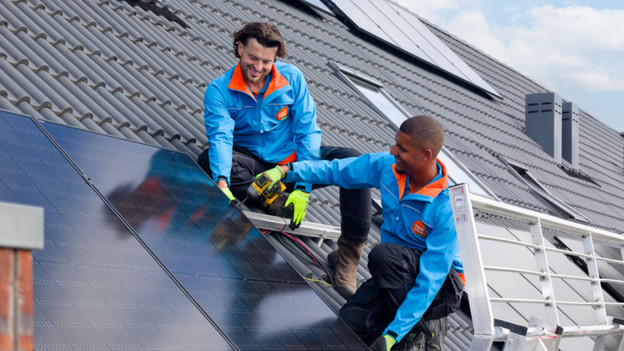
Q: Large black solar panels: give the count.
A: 2